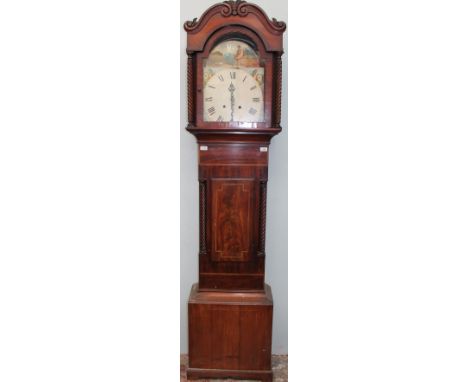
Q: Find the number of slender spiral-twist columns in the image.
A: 4